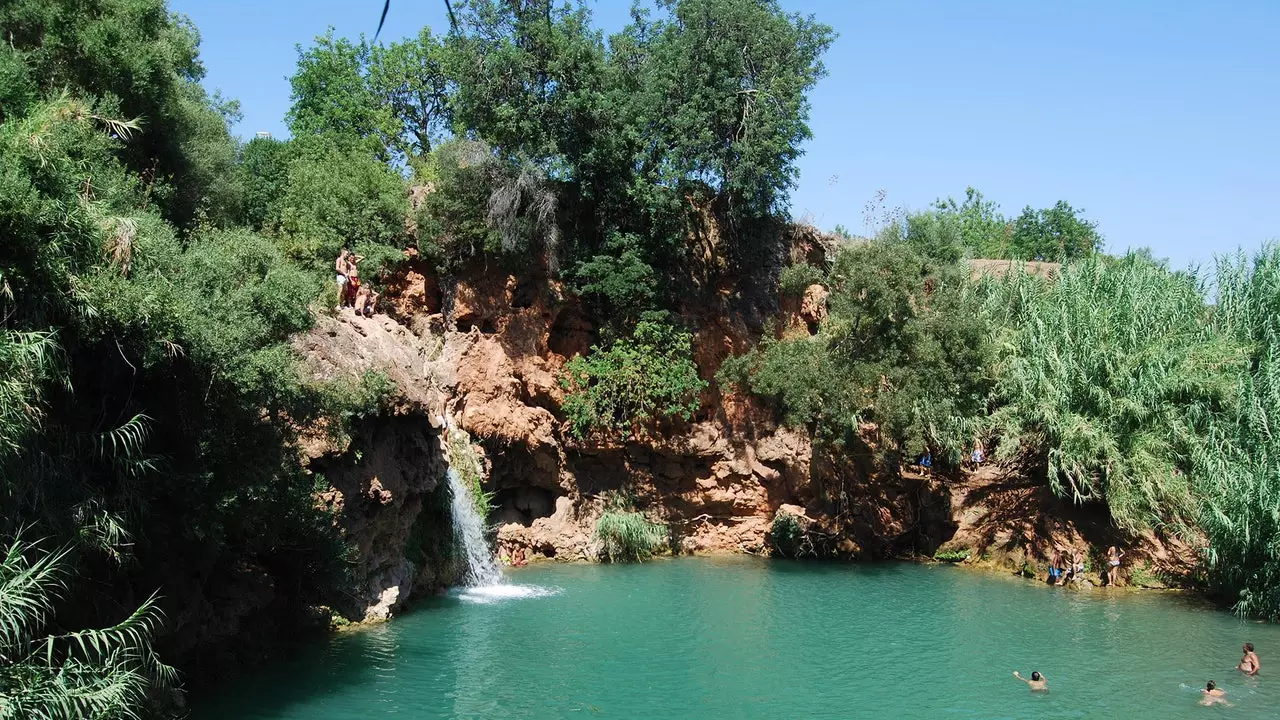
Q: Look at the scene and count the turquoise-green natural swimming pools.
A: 1